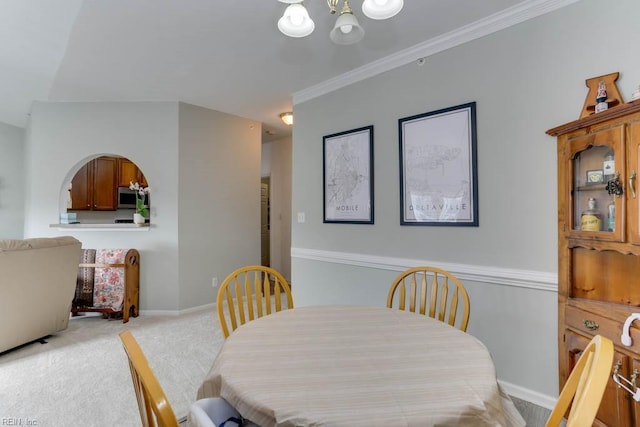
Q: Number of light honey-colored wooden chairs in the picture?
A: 4